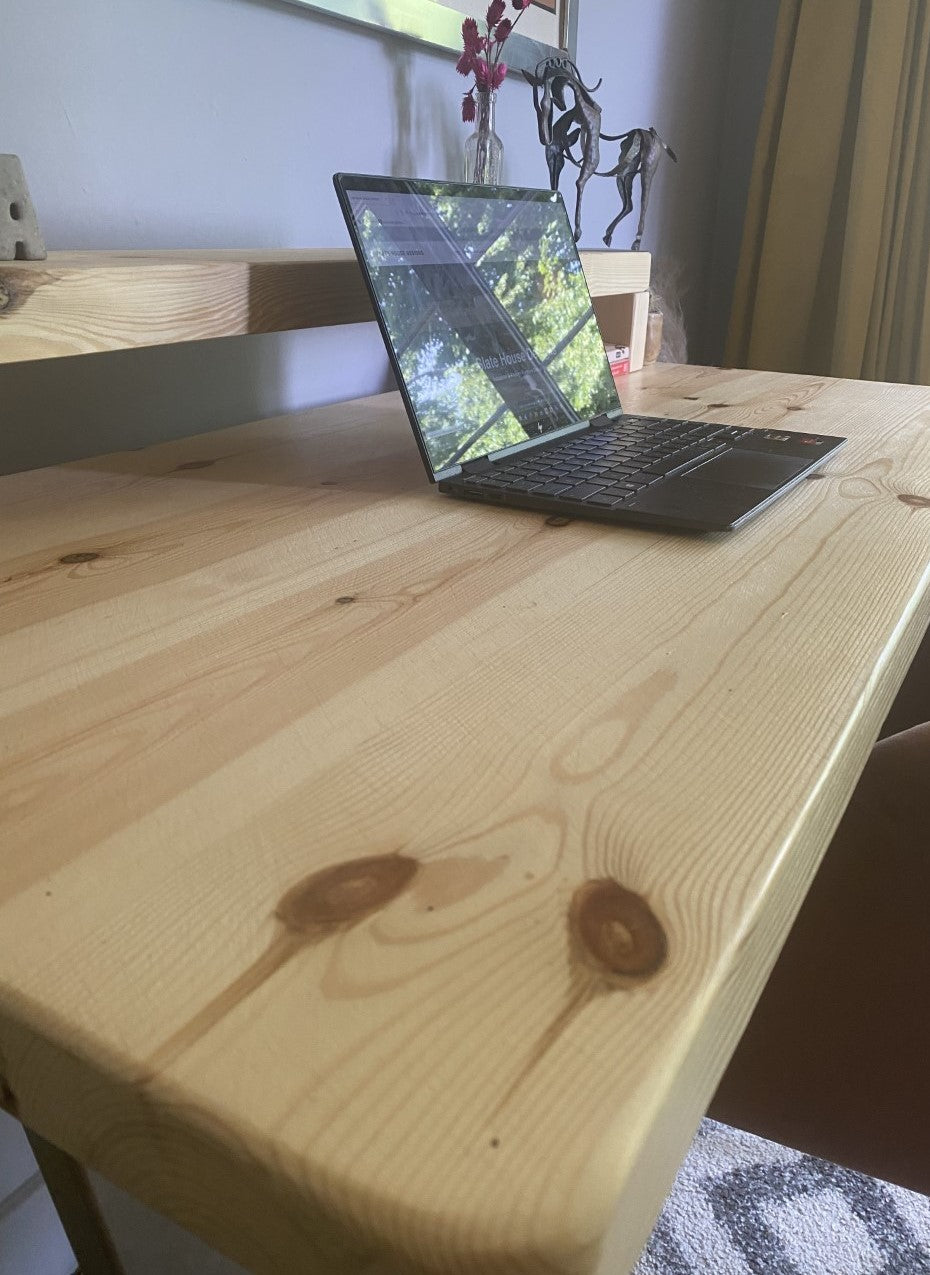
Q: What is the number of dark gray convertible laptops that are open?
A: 1